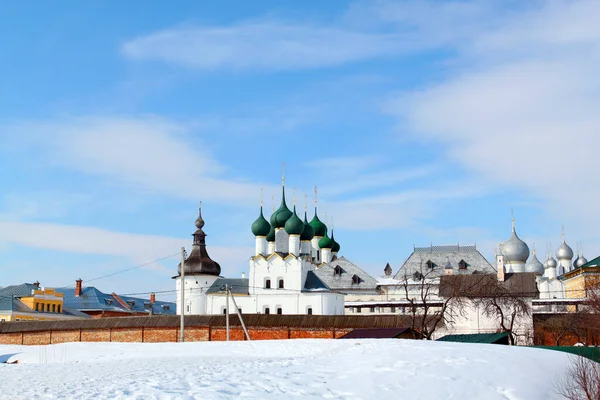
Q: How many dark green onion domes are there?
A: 8